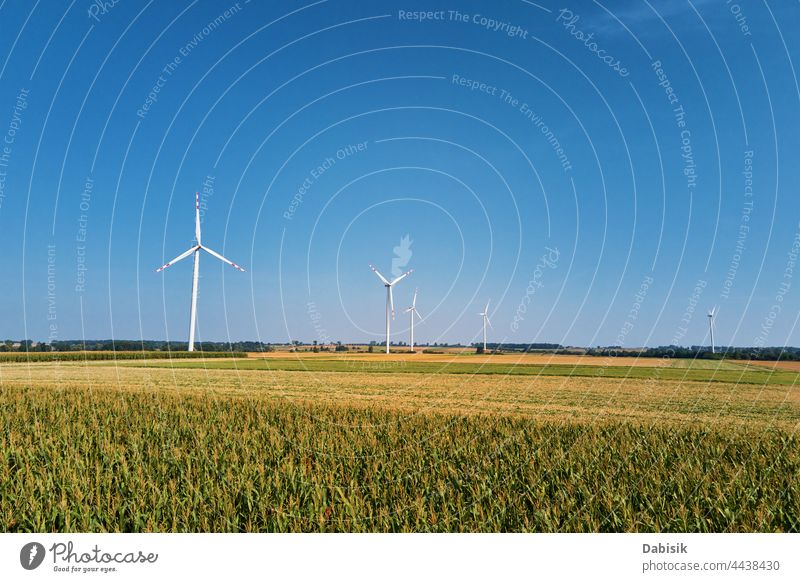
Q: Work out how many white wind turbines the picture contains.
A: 5